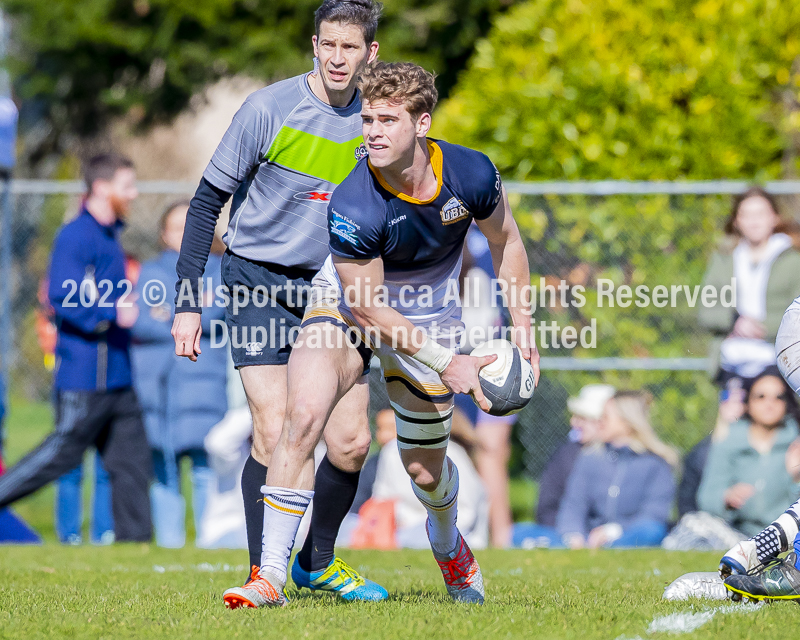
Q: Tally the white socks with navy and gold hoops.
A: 2